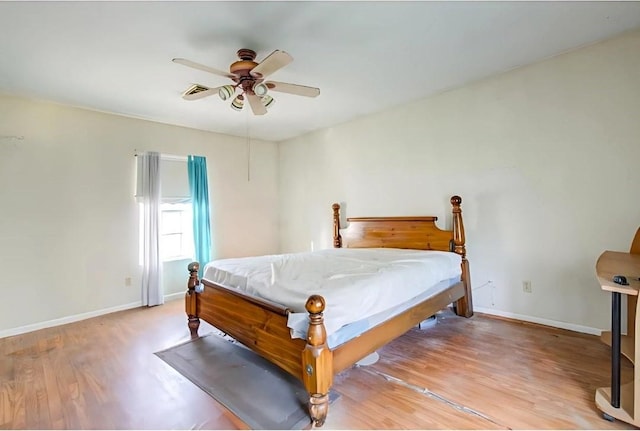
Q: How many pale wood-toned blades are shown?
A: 5